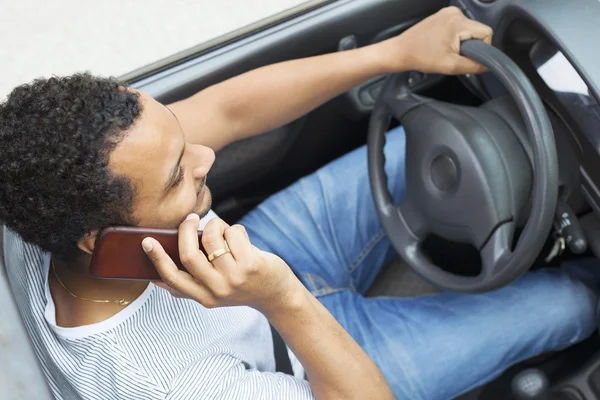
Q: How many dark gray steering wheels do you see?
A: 1